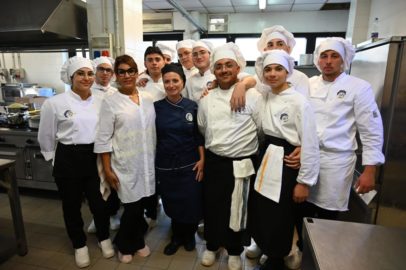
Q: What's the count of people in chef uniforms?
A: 11